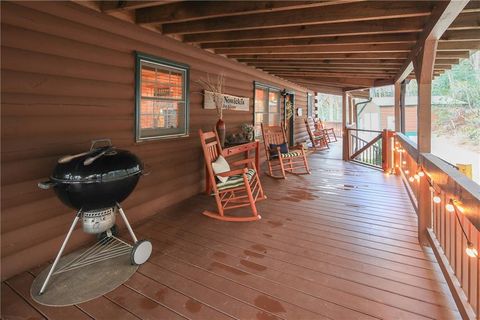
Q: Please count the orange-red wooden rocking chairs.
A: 4